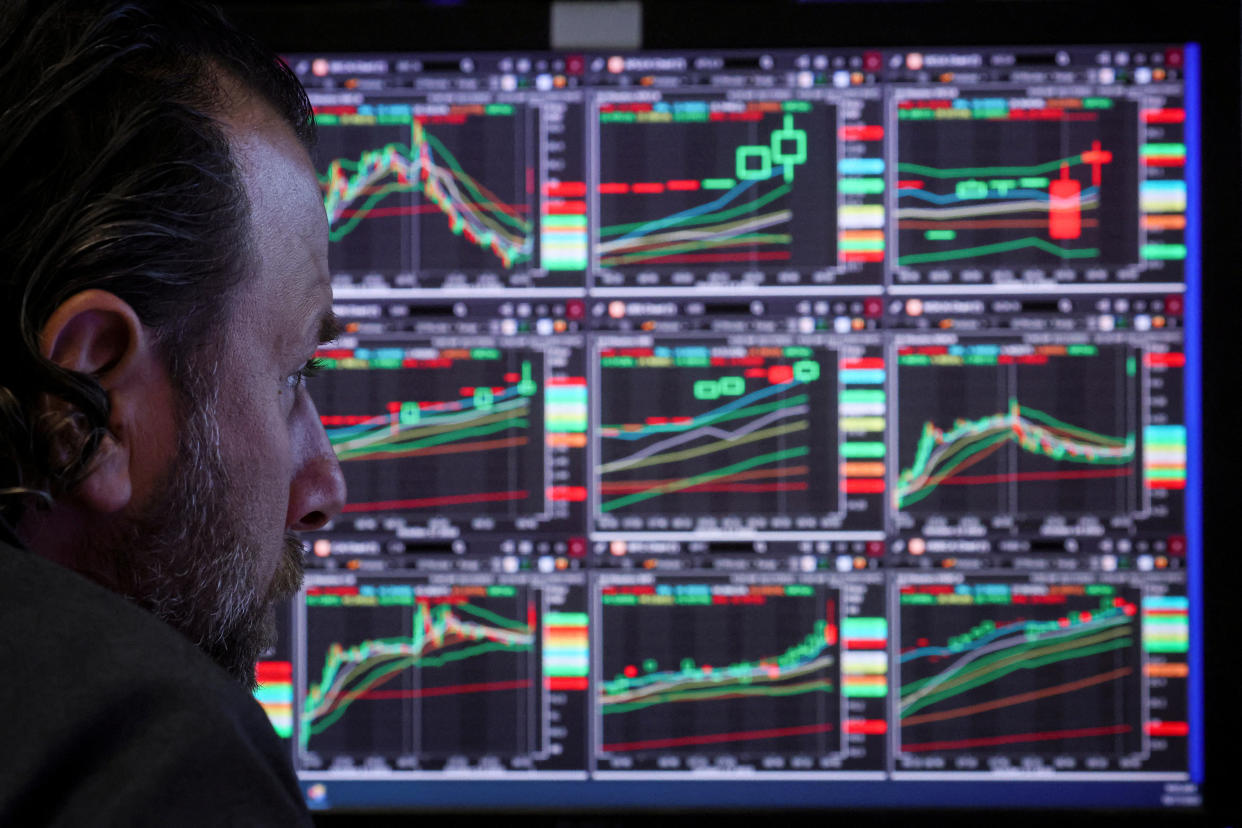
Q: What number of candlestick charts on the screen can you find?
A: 9